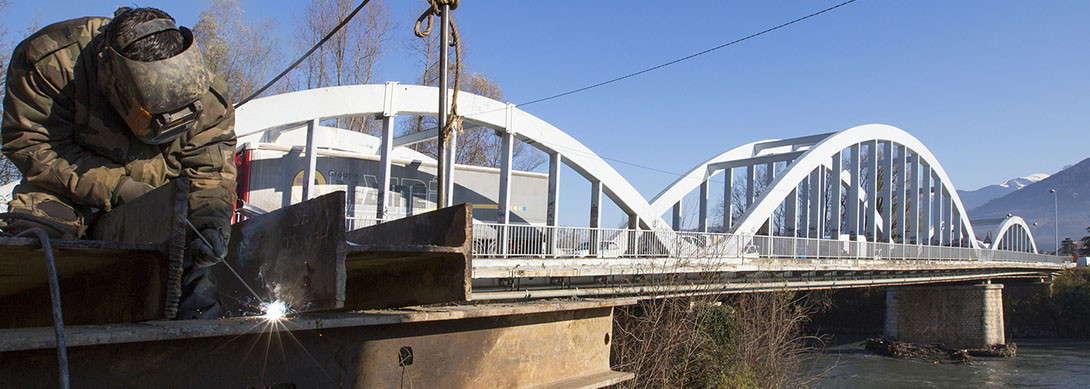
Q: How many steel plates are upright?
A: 3